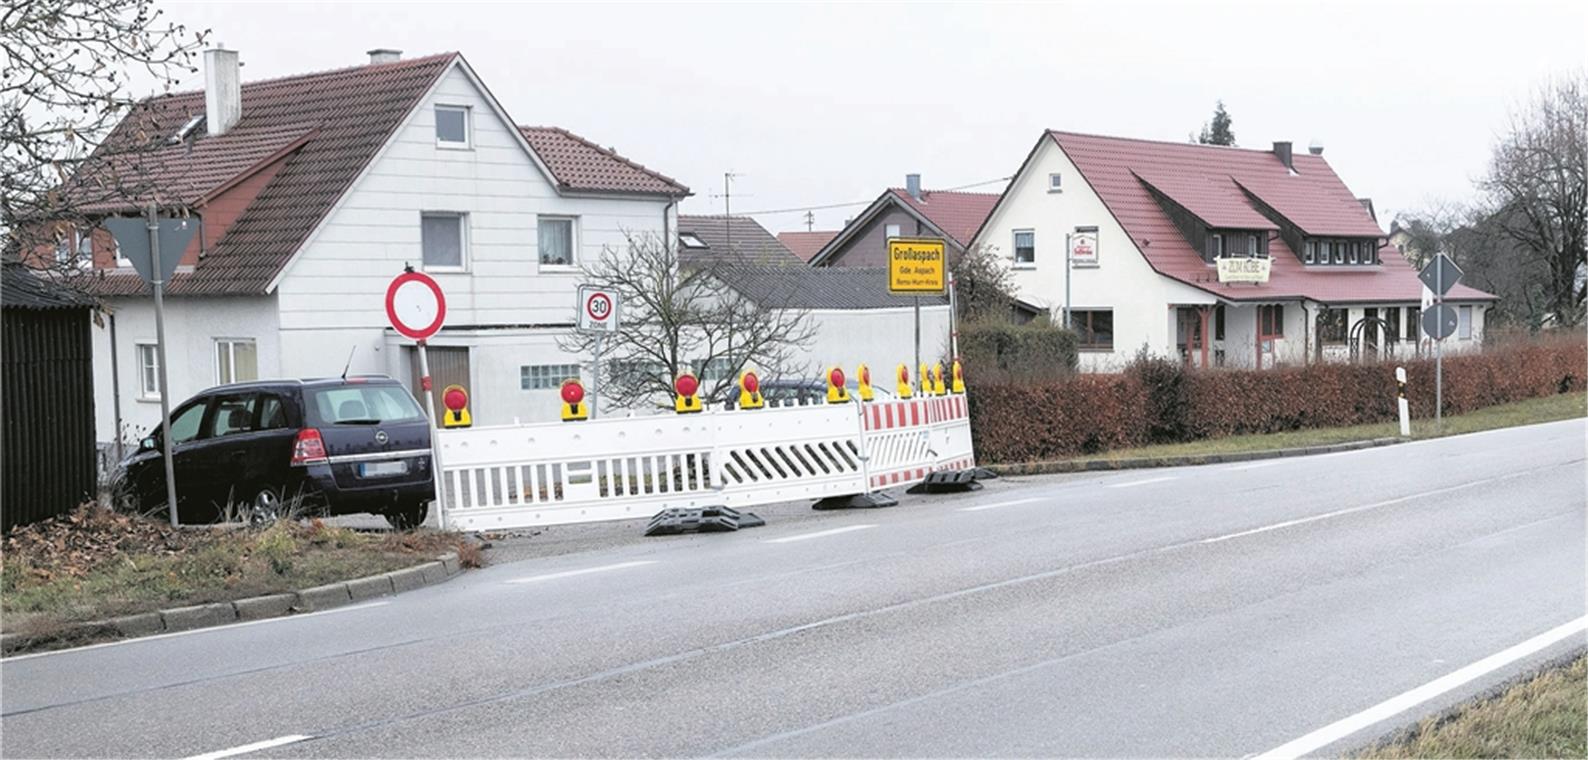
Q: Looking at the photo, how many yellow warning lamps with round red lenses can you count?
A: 10